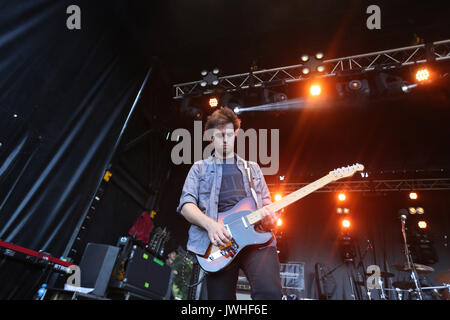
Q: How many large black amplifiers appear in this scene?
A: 2